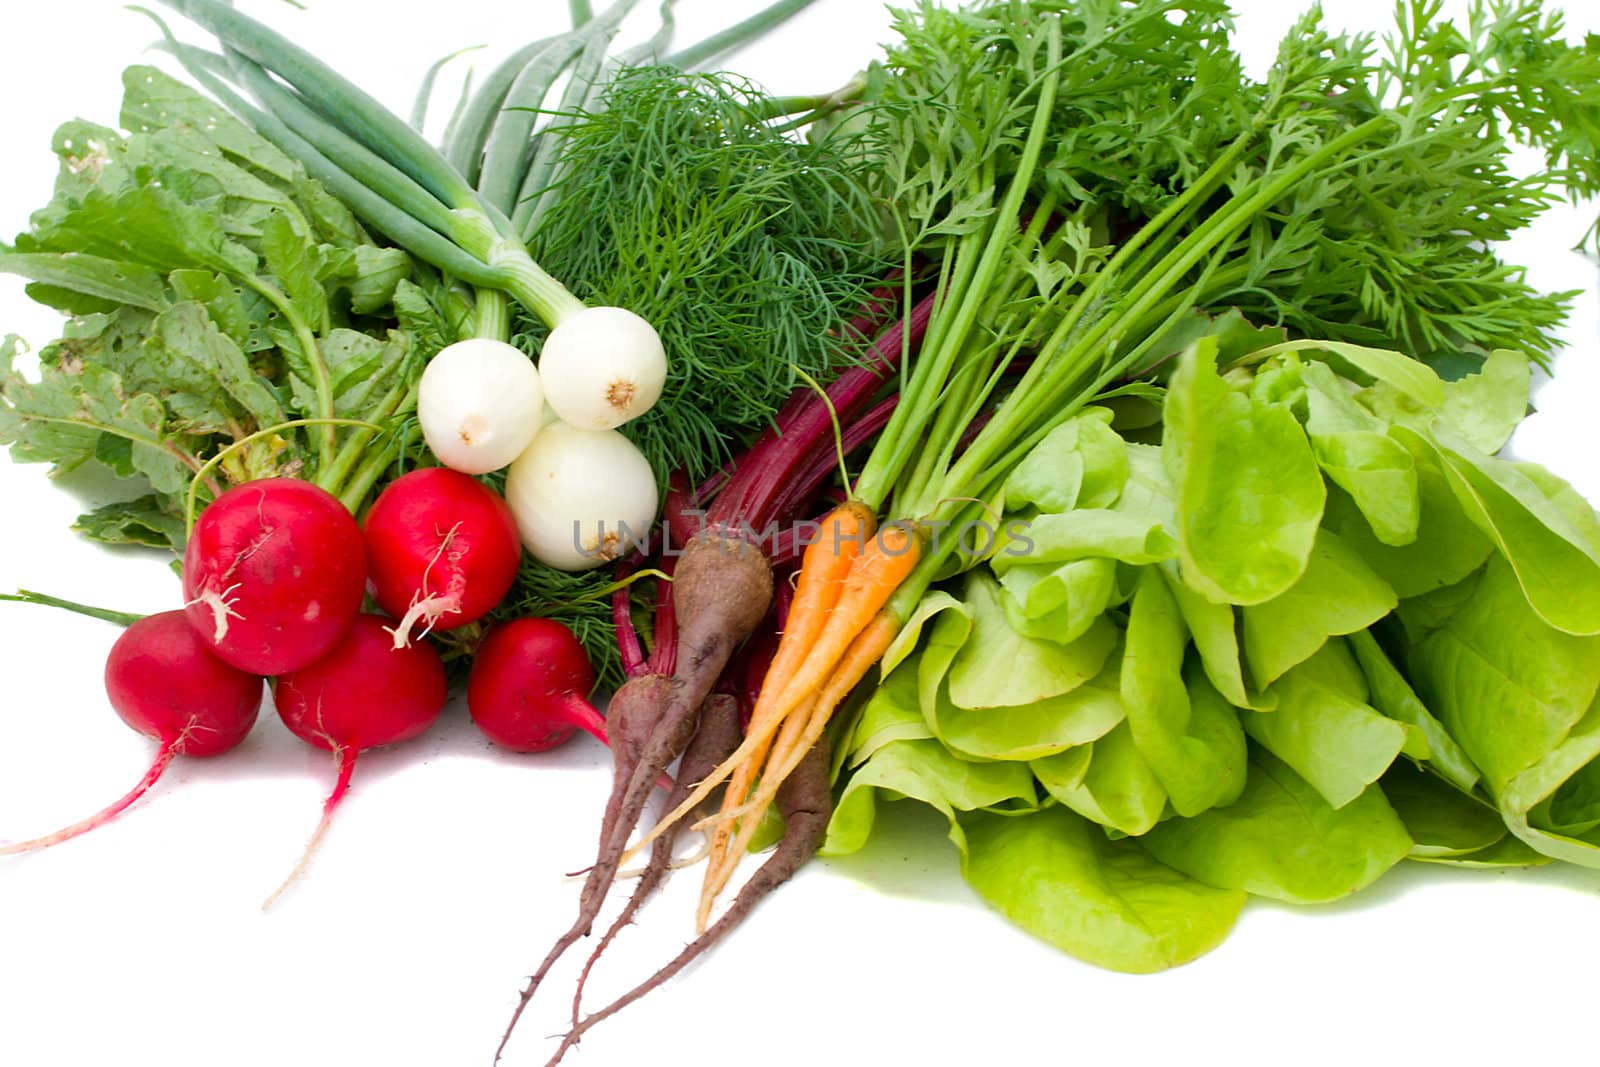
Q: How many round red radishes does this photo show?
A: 5